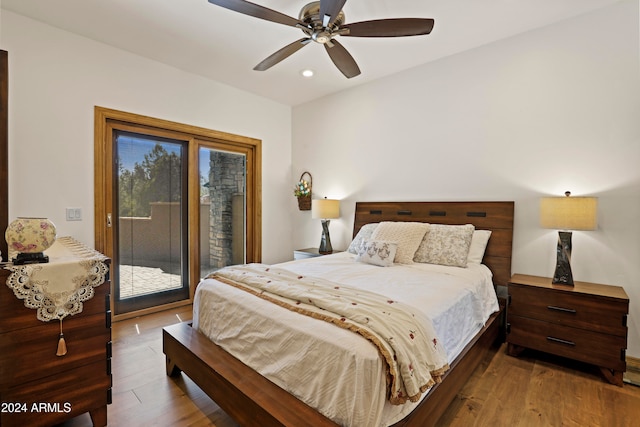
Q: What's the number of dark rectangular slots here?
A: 4